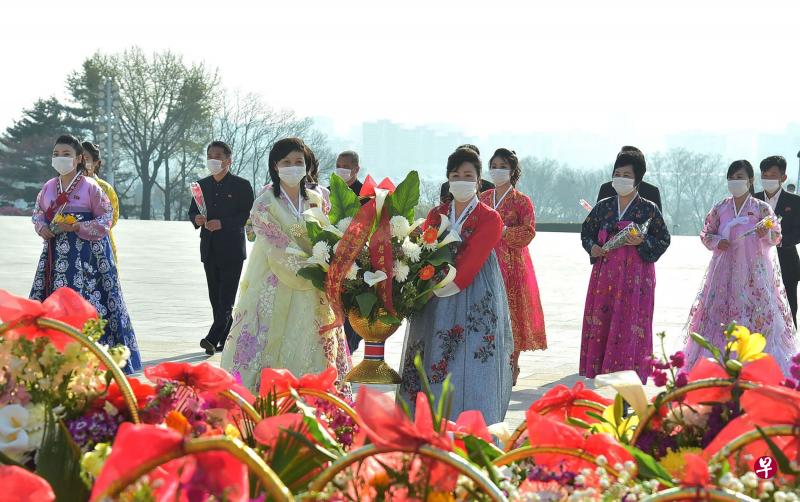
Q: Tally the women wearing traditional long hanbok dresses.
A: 8